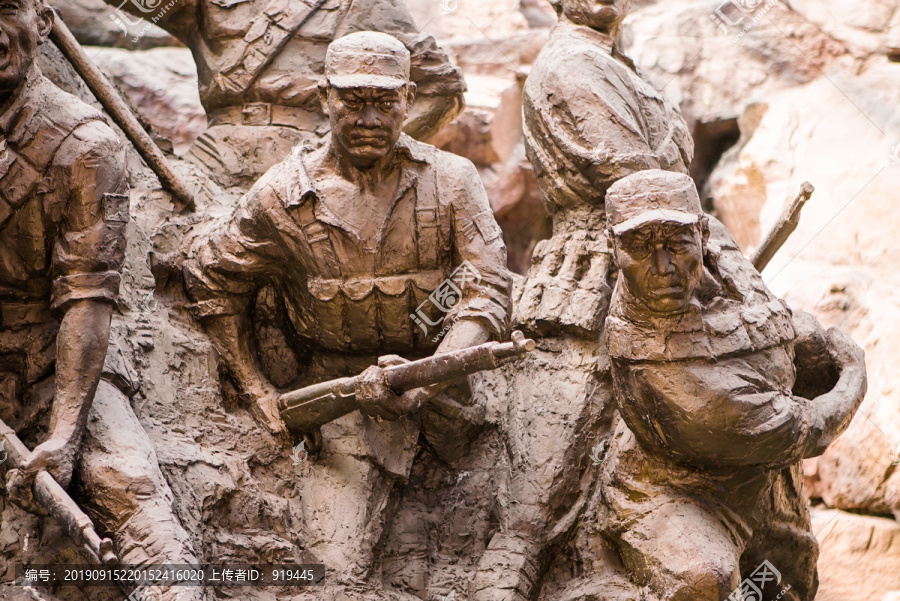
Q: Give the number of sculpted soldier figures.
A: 5